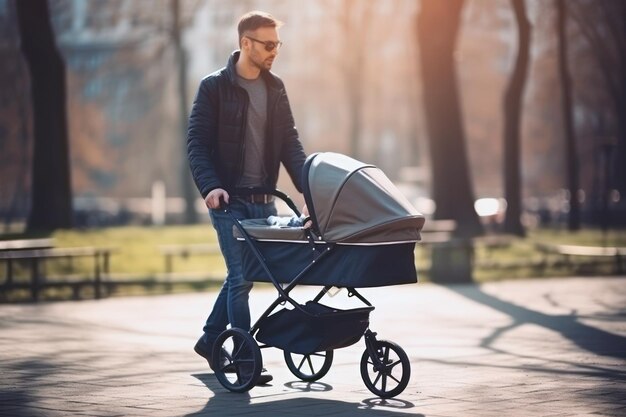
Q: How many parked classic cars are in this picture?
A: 0